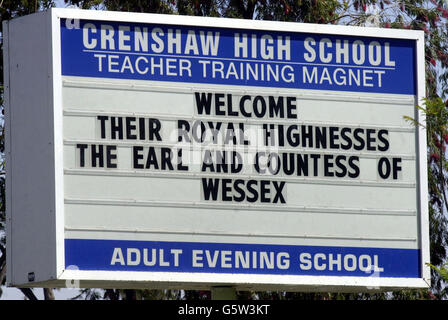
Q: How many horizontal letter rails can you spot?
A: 6